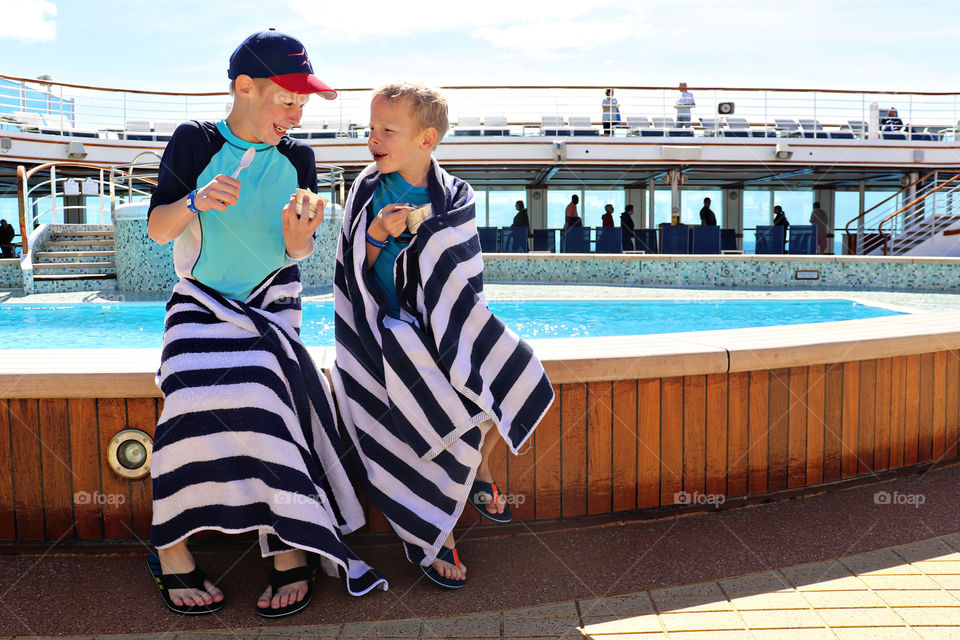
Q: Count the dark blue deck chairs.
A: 11